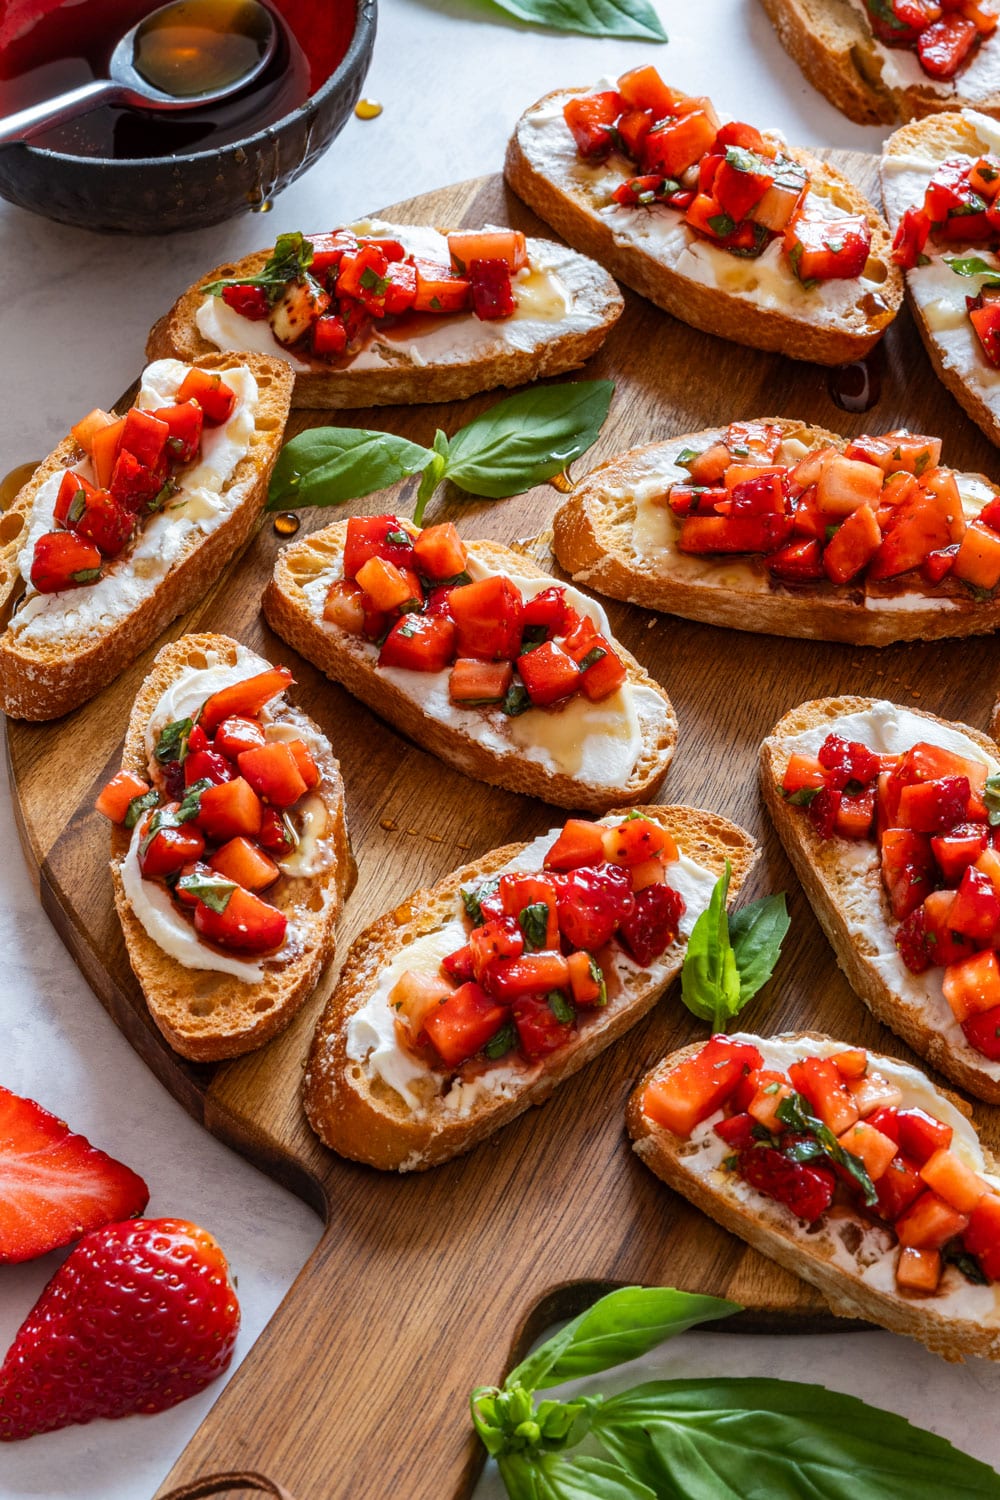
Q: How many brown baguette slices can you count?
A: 11